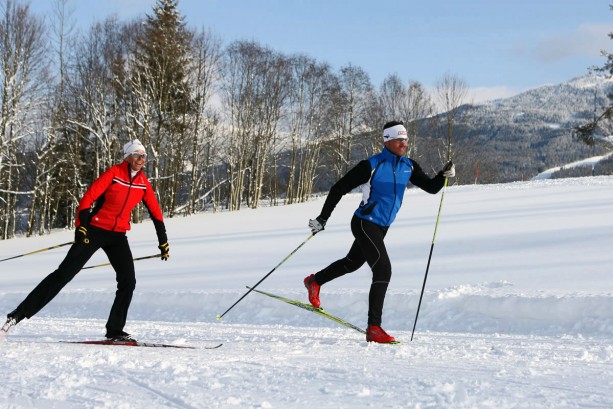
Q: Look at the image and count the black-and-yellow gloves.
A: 2